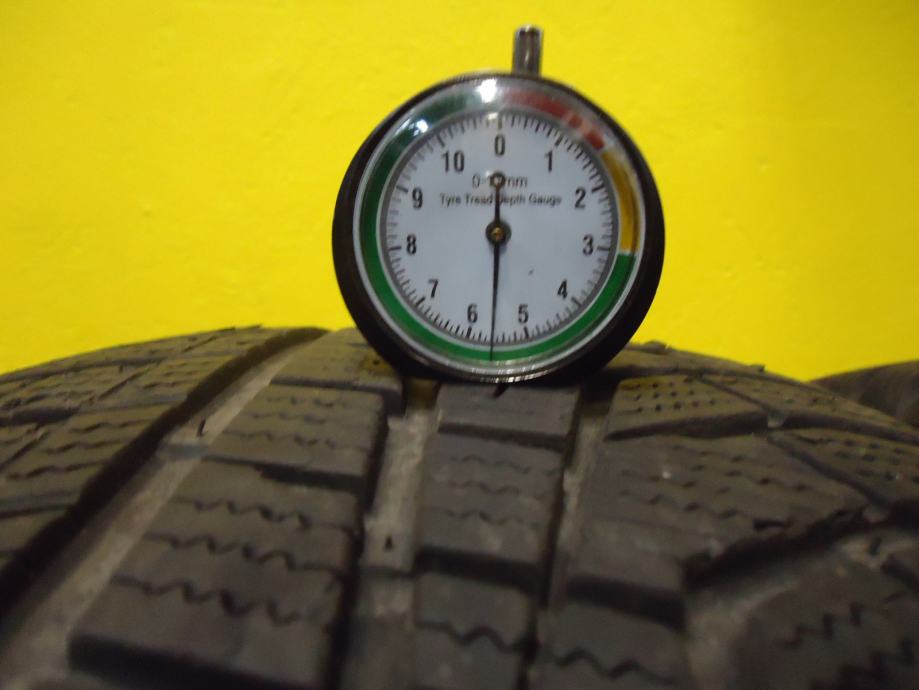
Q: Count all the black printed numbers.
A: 11